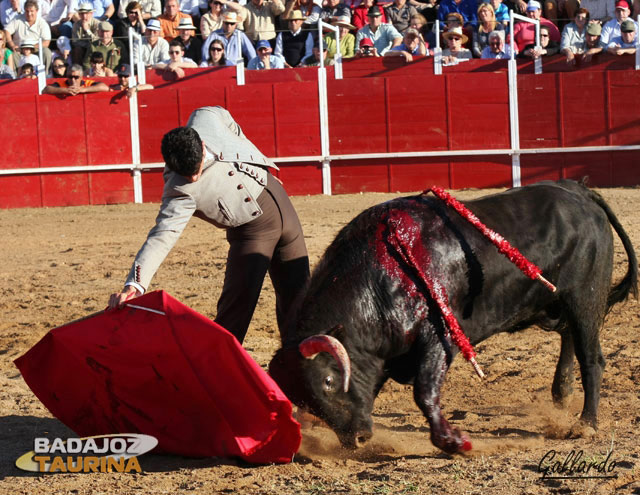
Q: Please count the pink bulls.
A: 0